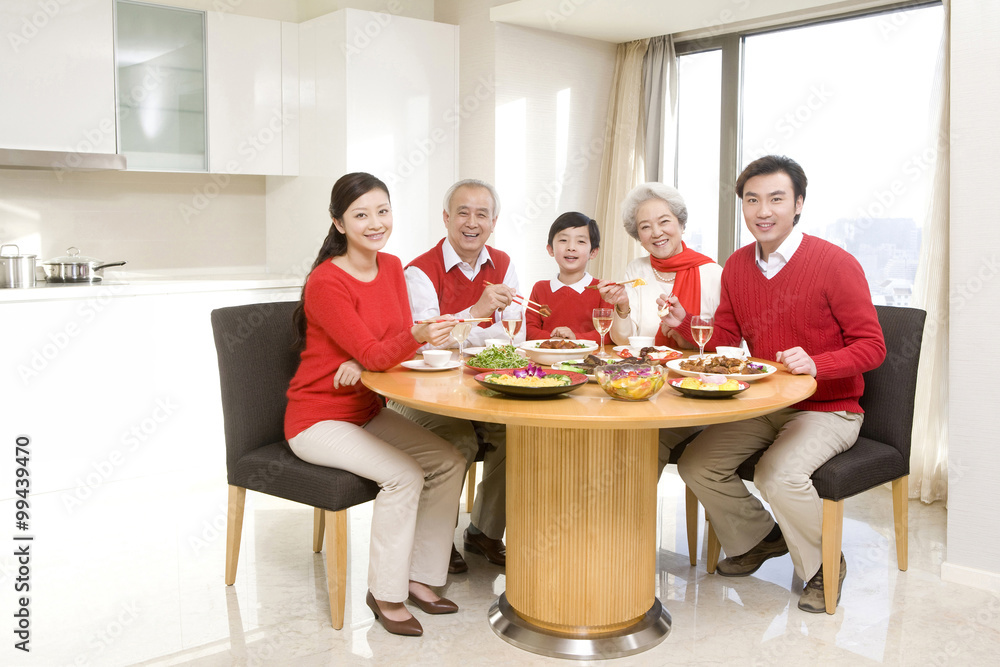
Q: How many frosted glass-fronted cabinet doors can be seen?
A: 1